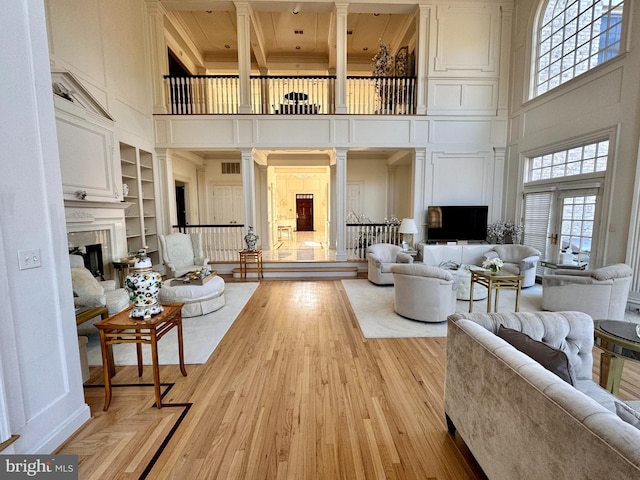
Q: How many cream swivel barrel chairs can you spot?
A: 4